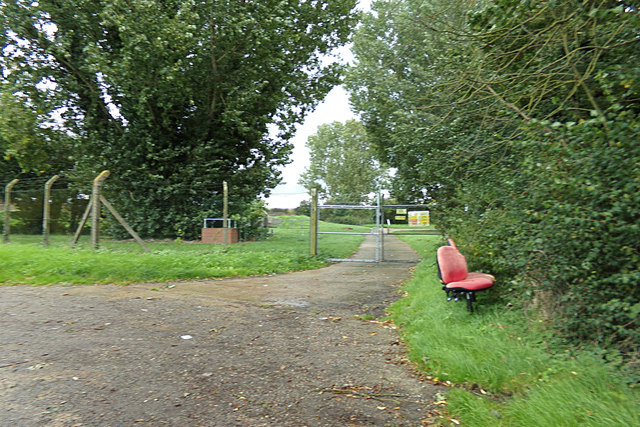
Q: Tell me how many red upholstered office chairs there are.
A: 2